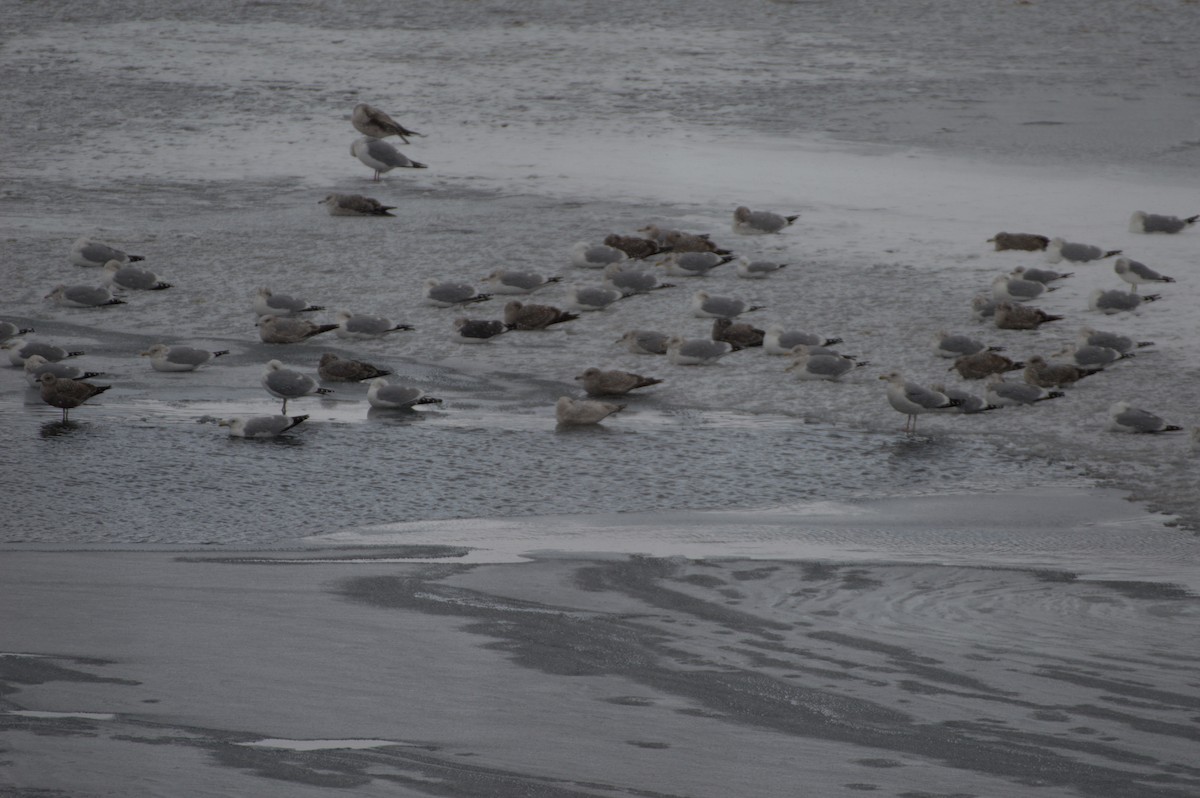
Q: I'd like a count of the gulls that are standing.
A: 6